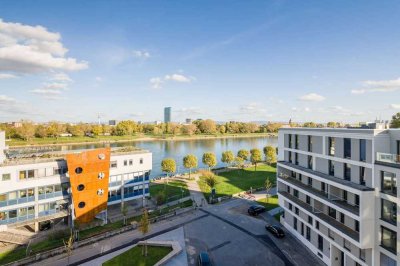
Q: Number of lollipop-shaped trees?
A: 7